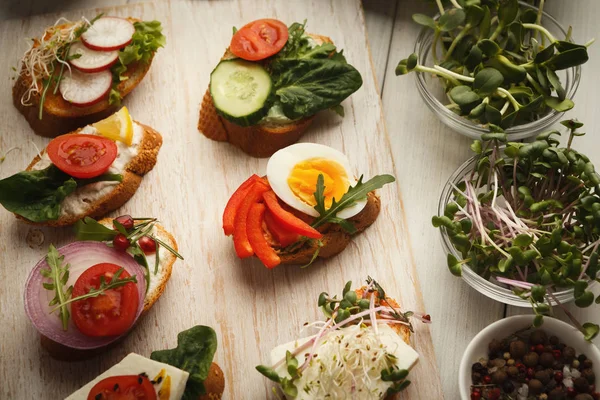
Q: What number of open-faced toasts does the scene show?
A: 7